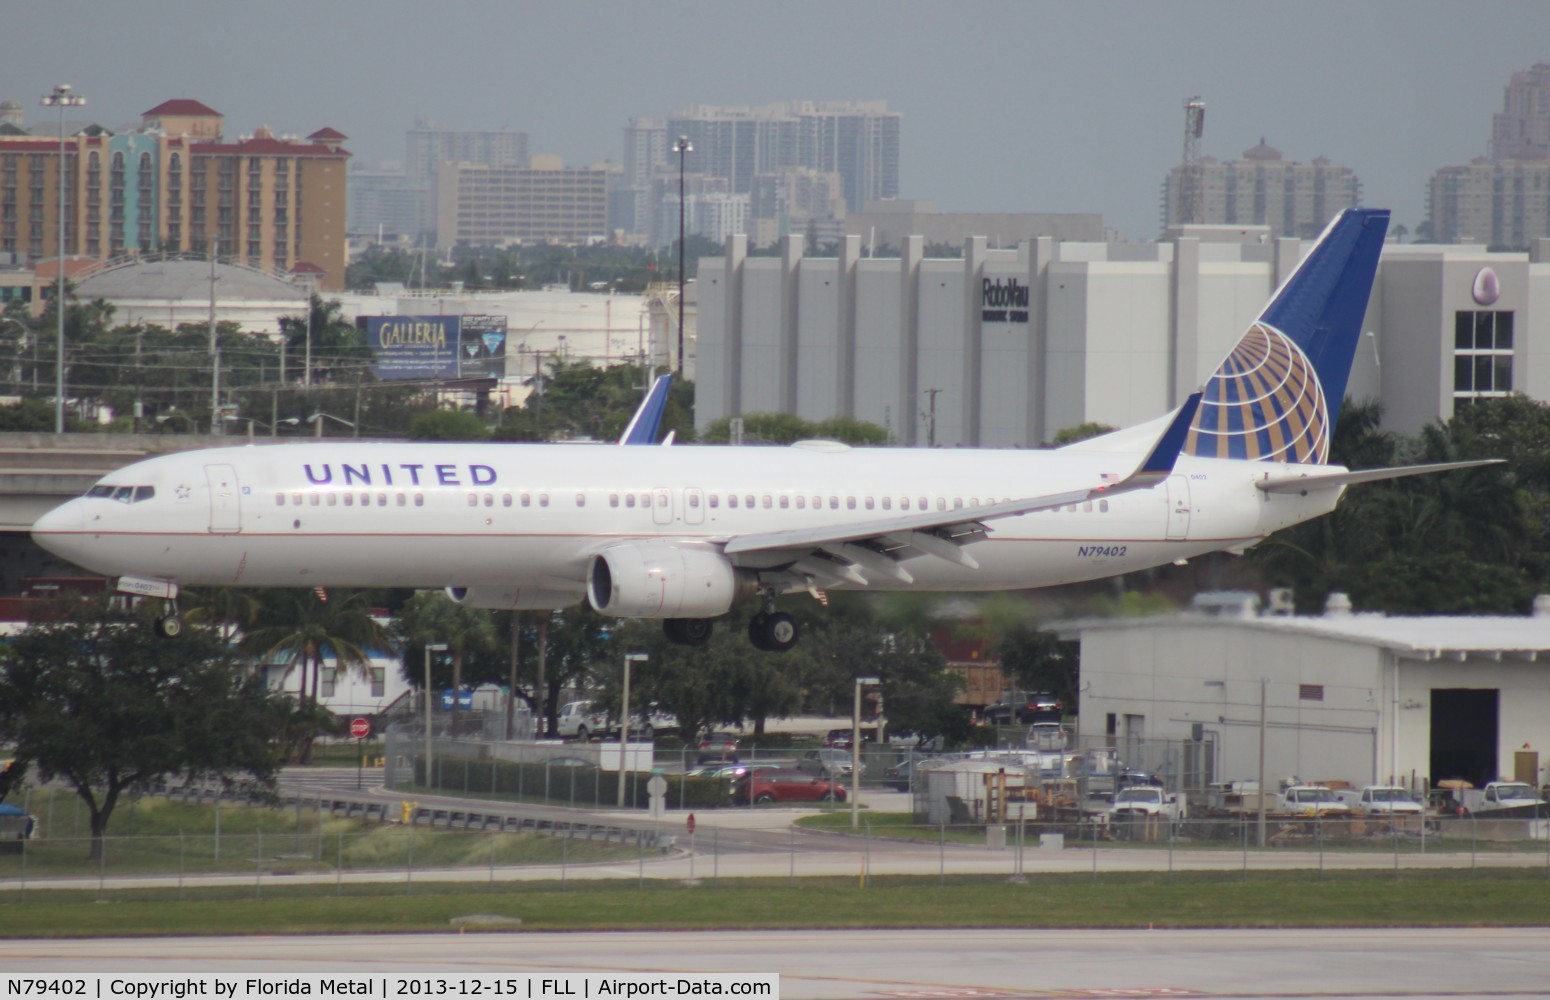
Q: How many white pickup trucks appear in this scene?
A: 4